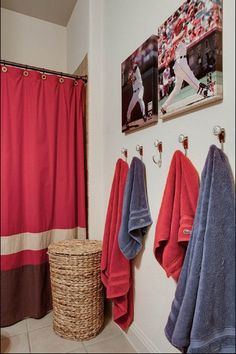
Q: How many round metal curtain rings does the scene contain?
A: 5